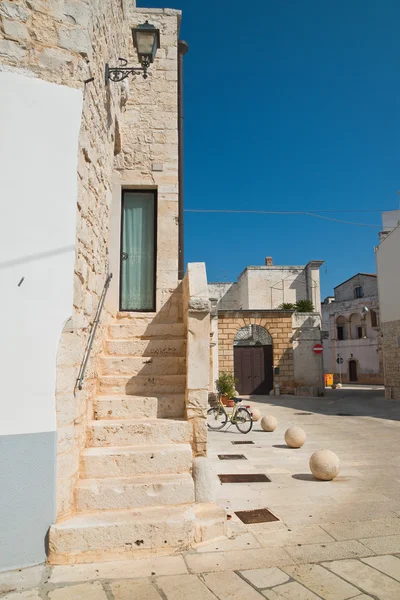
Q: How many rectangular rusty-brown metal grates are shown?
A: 4